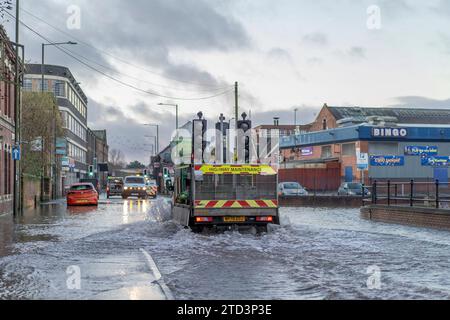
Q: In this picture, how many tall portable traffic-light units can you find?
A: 3